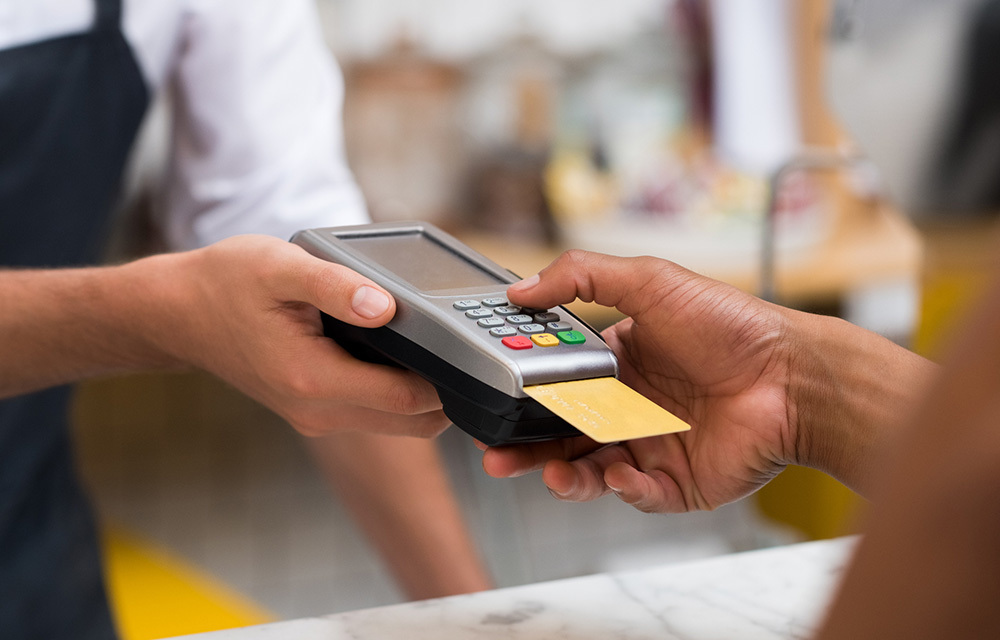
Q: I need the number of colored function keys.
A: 3